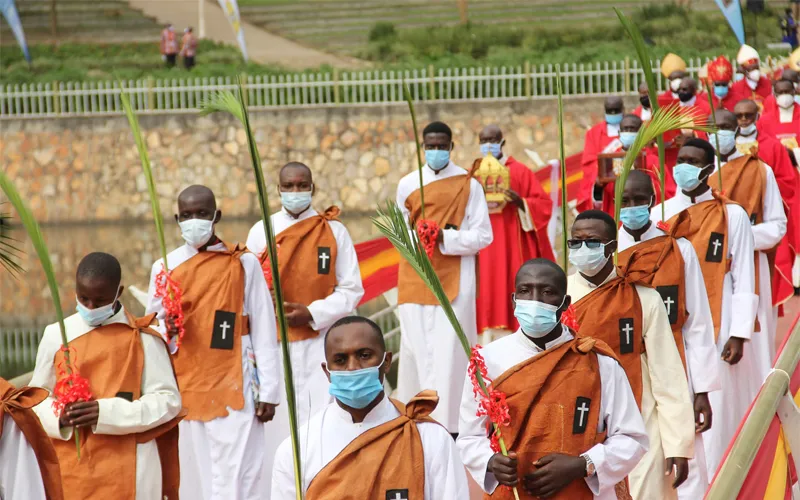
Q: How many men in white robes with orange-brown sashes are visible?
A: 11